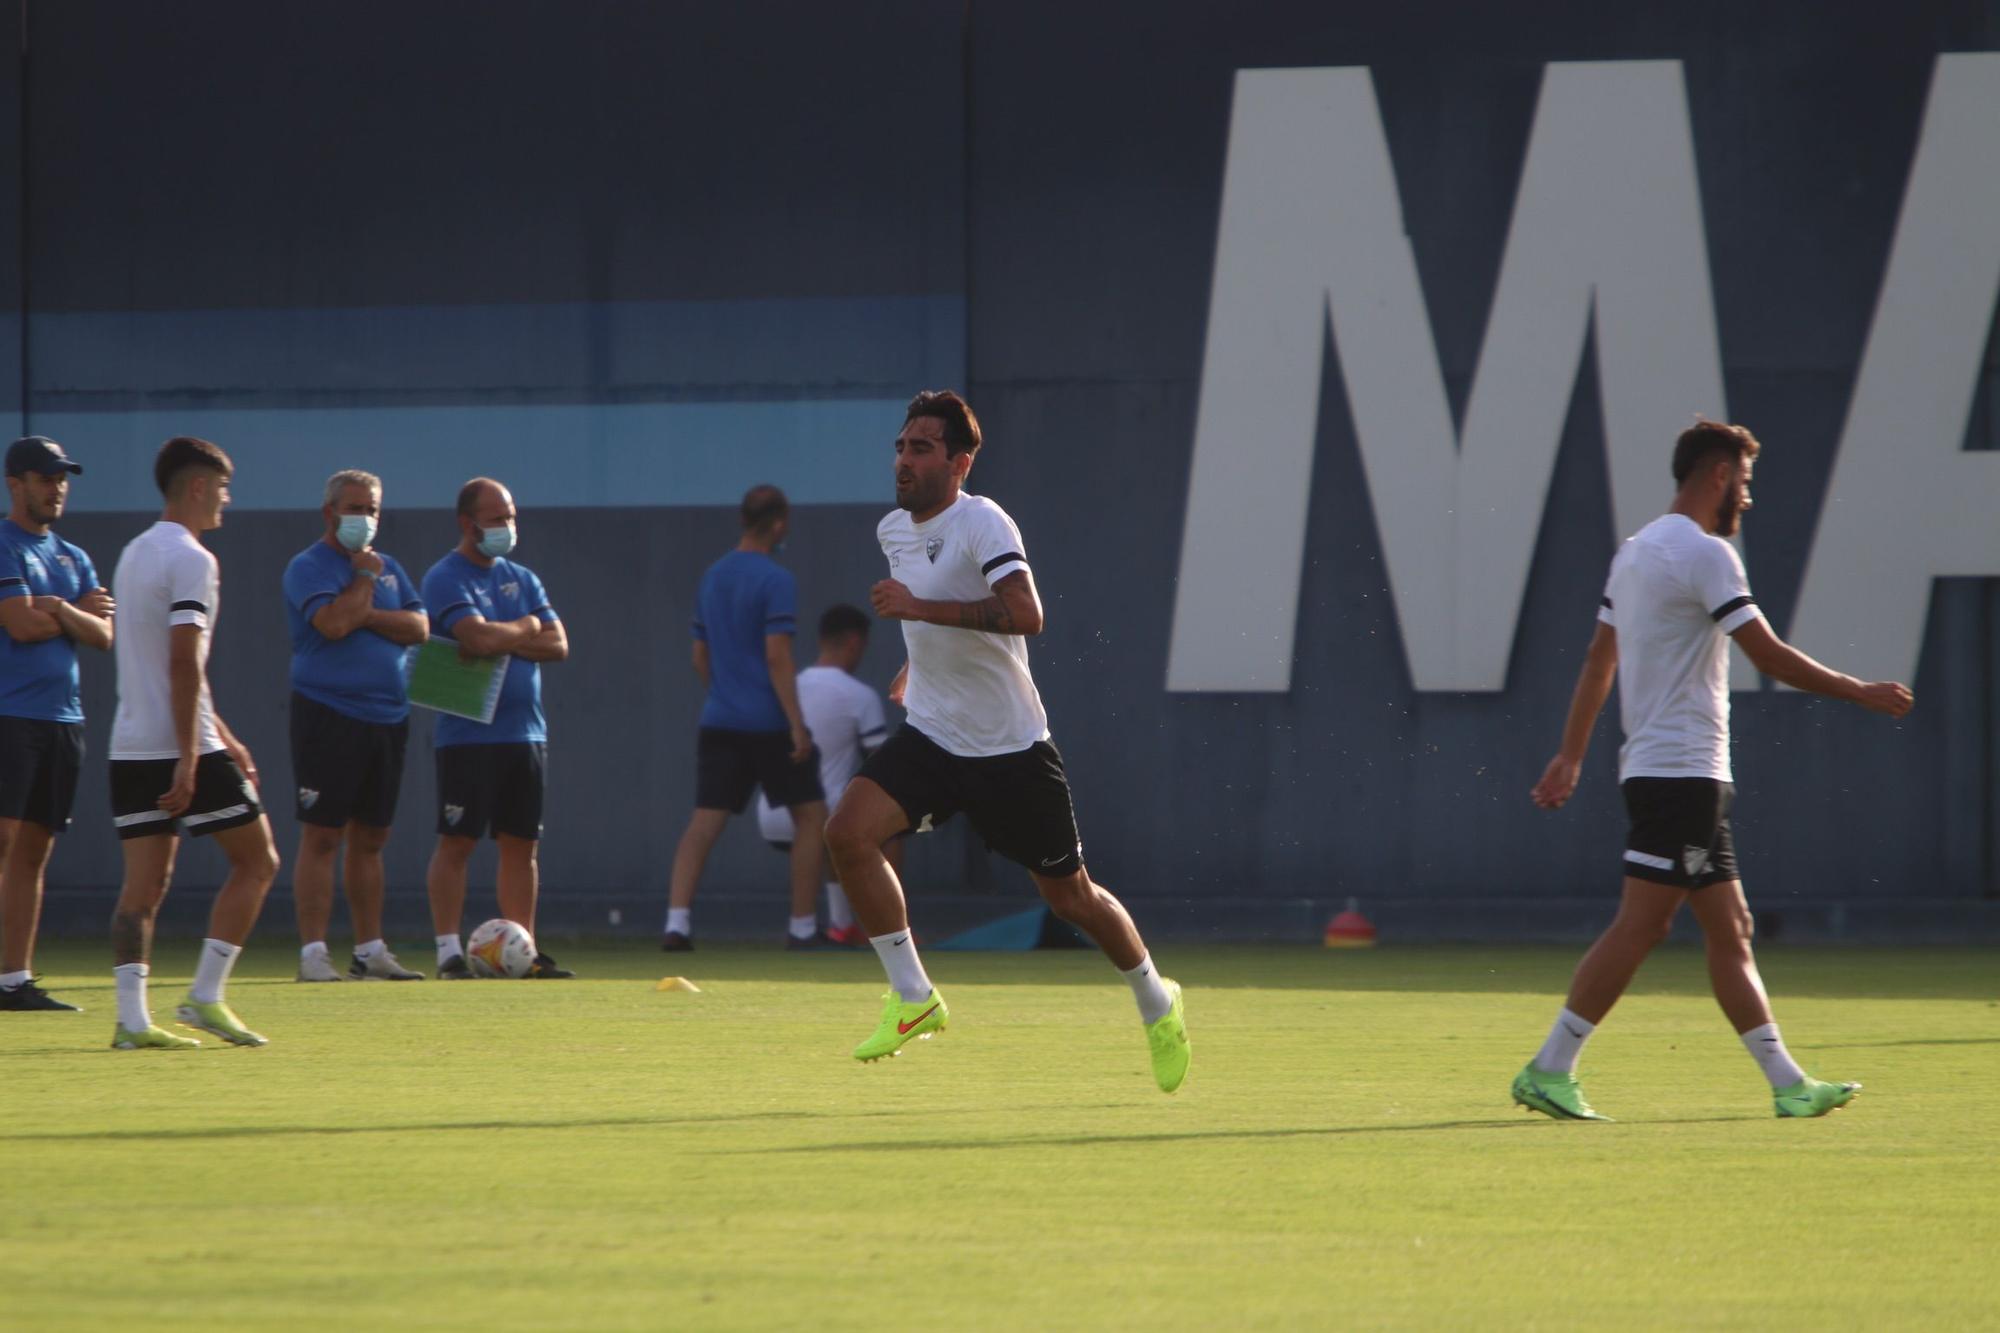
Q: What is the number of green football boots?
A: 6